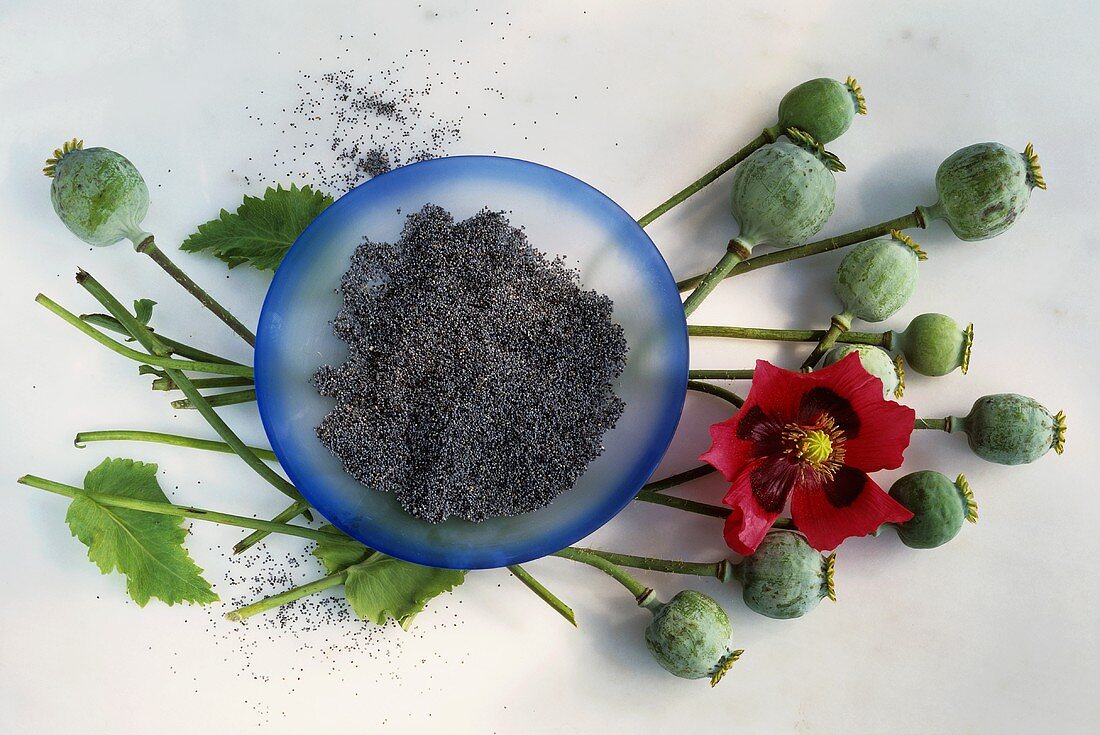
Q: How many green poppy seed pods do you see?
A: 11